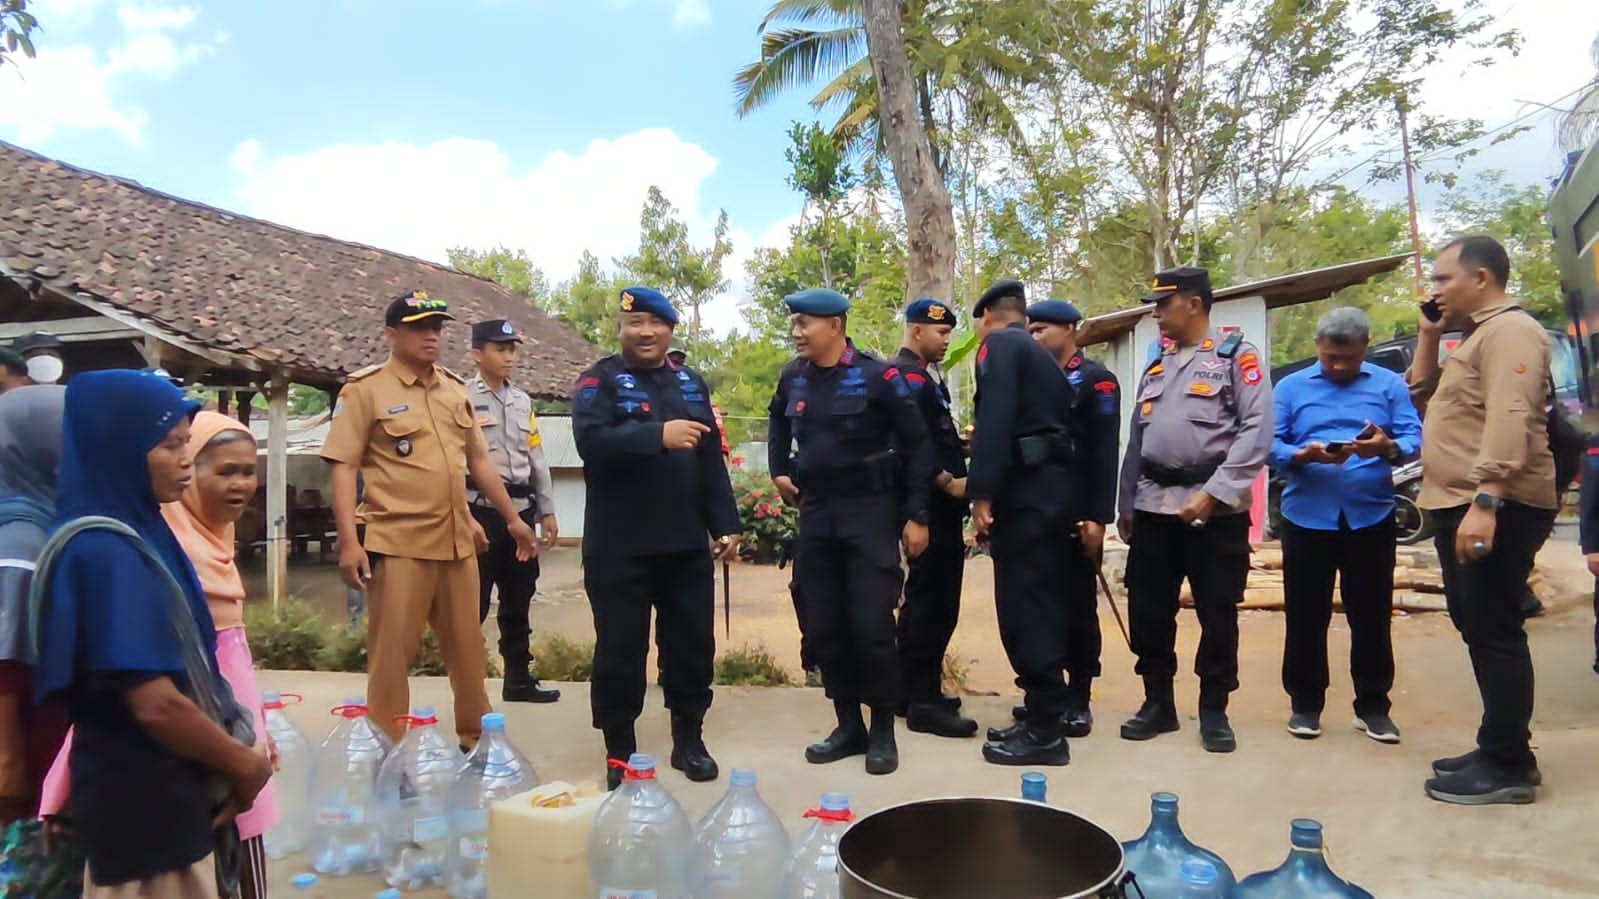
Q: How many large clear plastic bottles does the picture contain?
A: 7